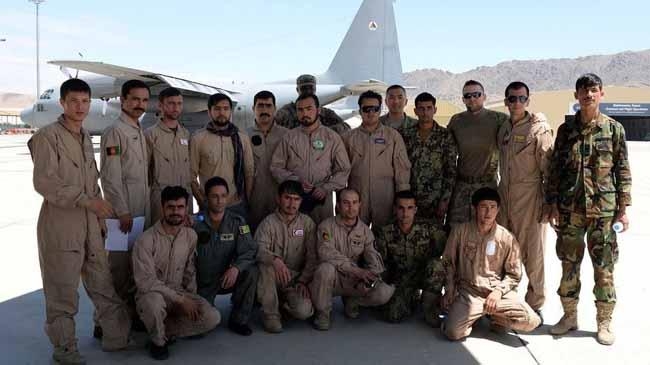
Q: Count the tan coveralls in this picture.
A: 11